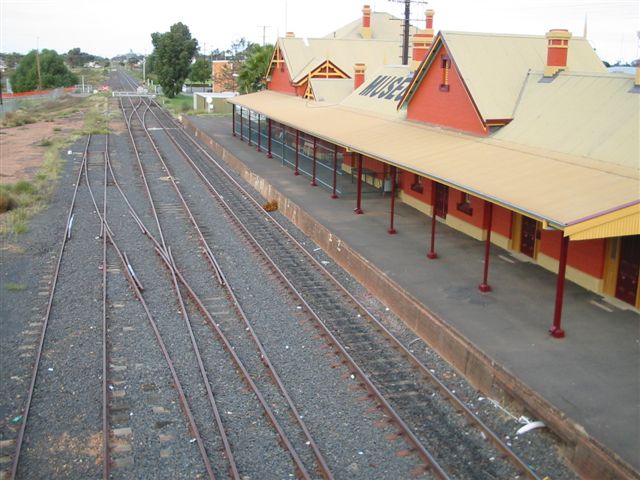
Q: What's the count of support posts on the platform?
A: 13